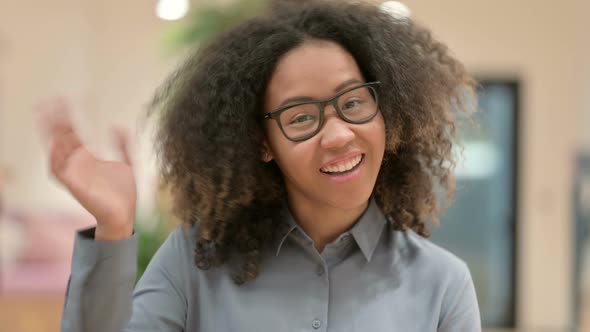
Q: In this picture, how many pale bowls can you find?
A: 0